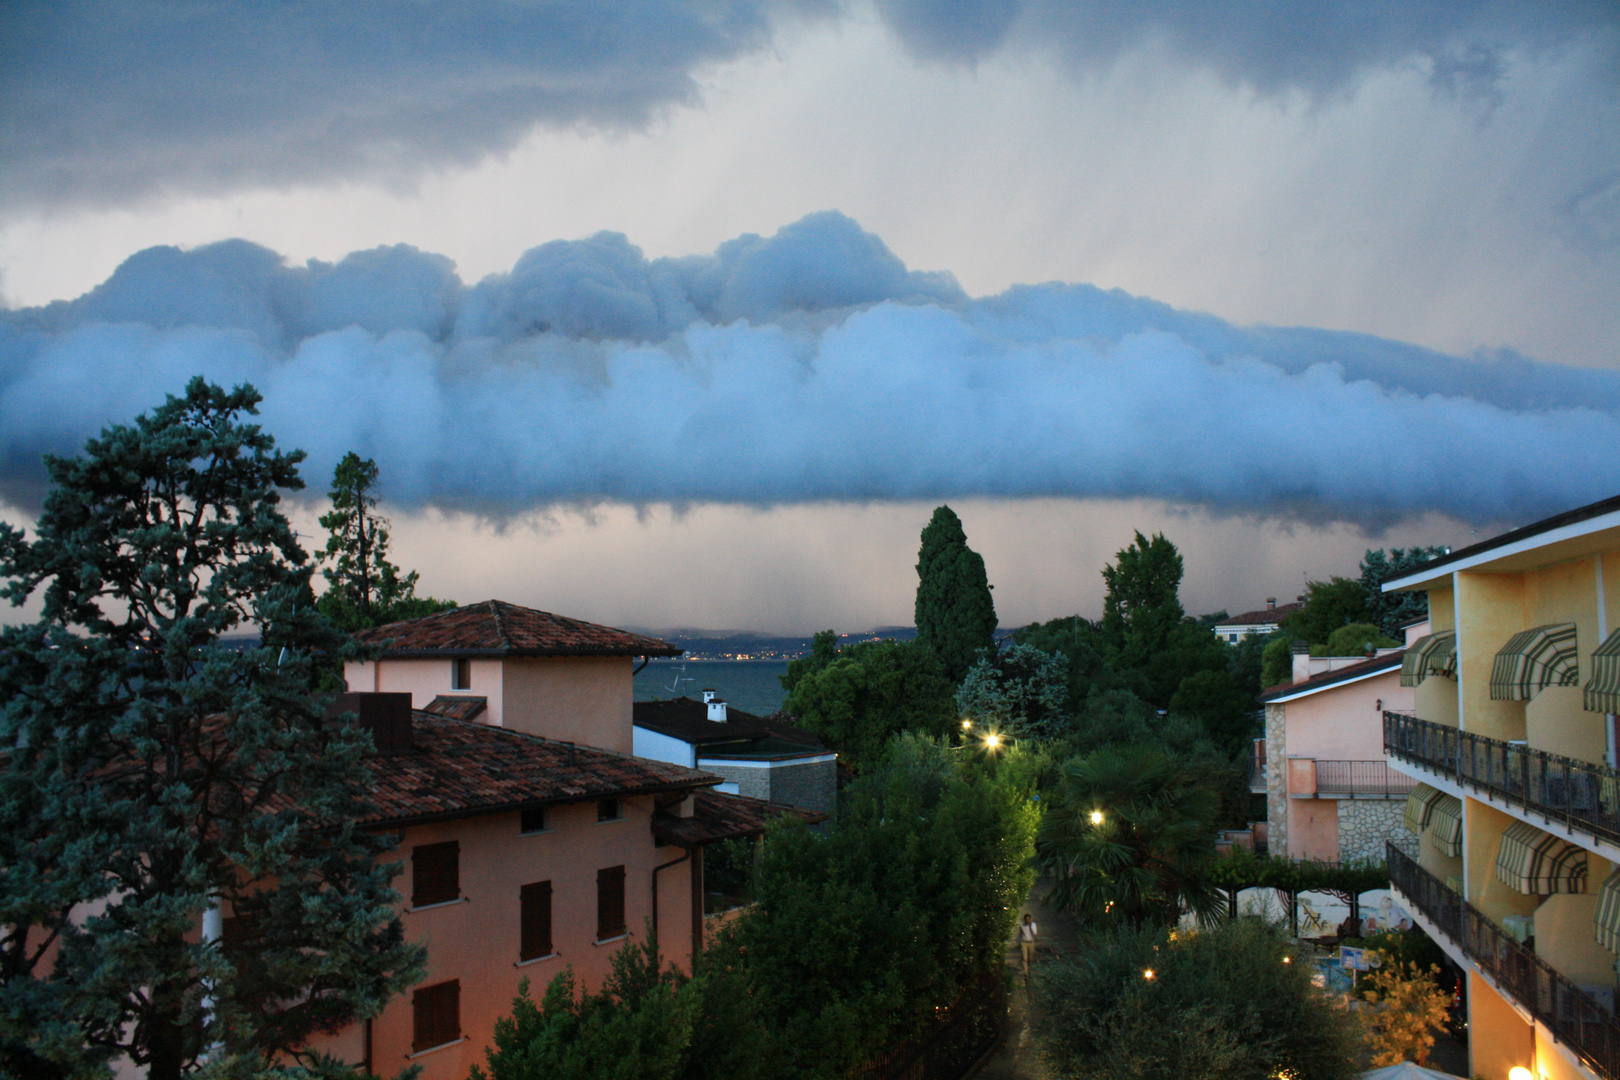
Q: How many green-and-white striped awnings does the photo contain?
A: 8